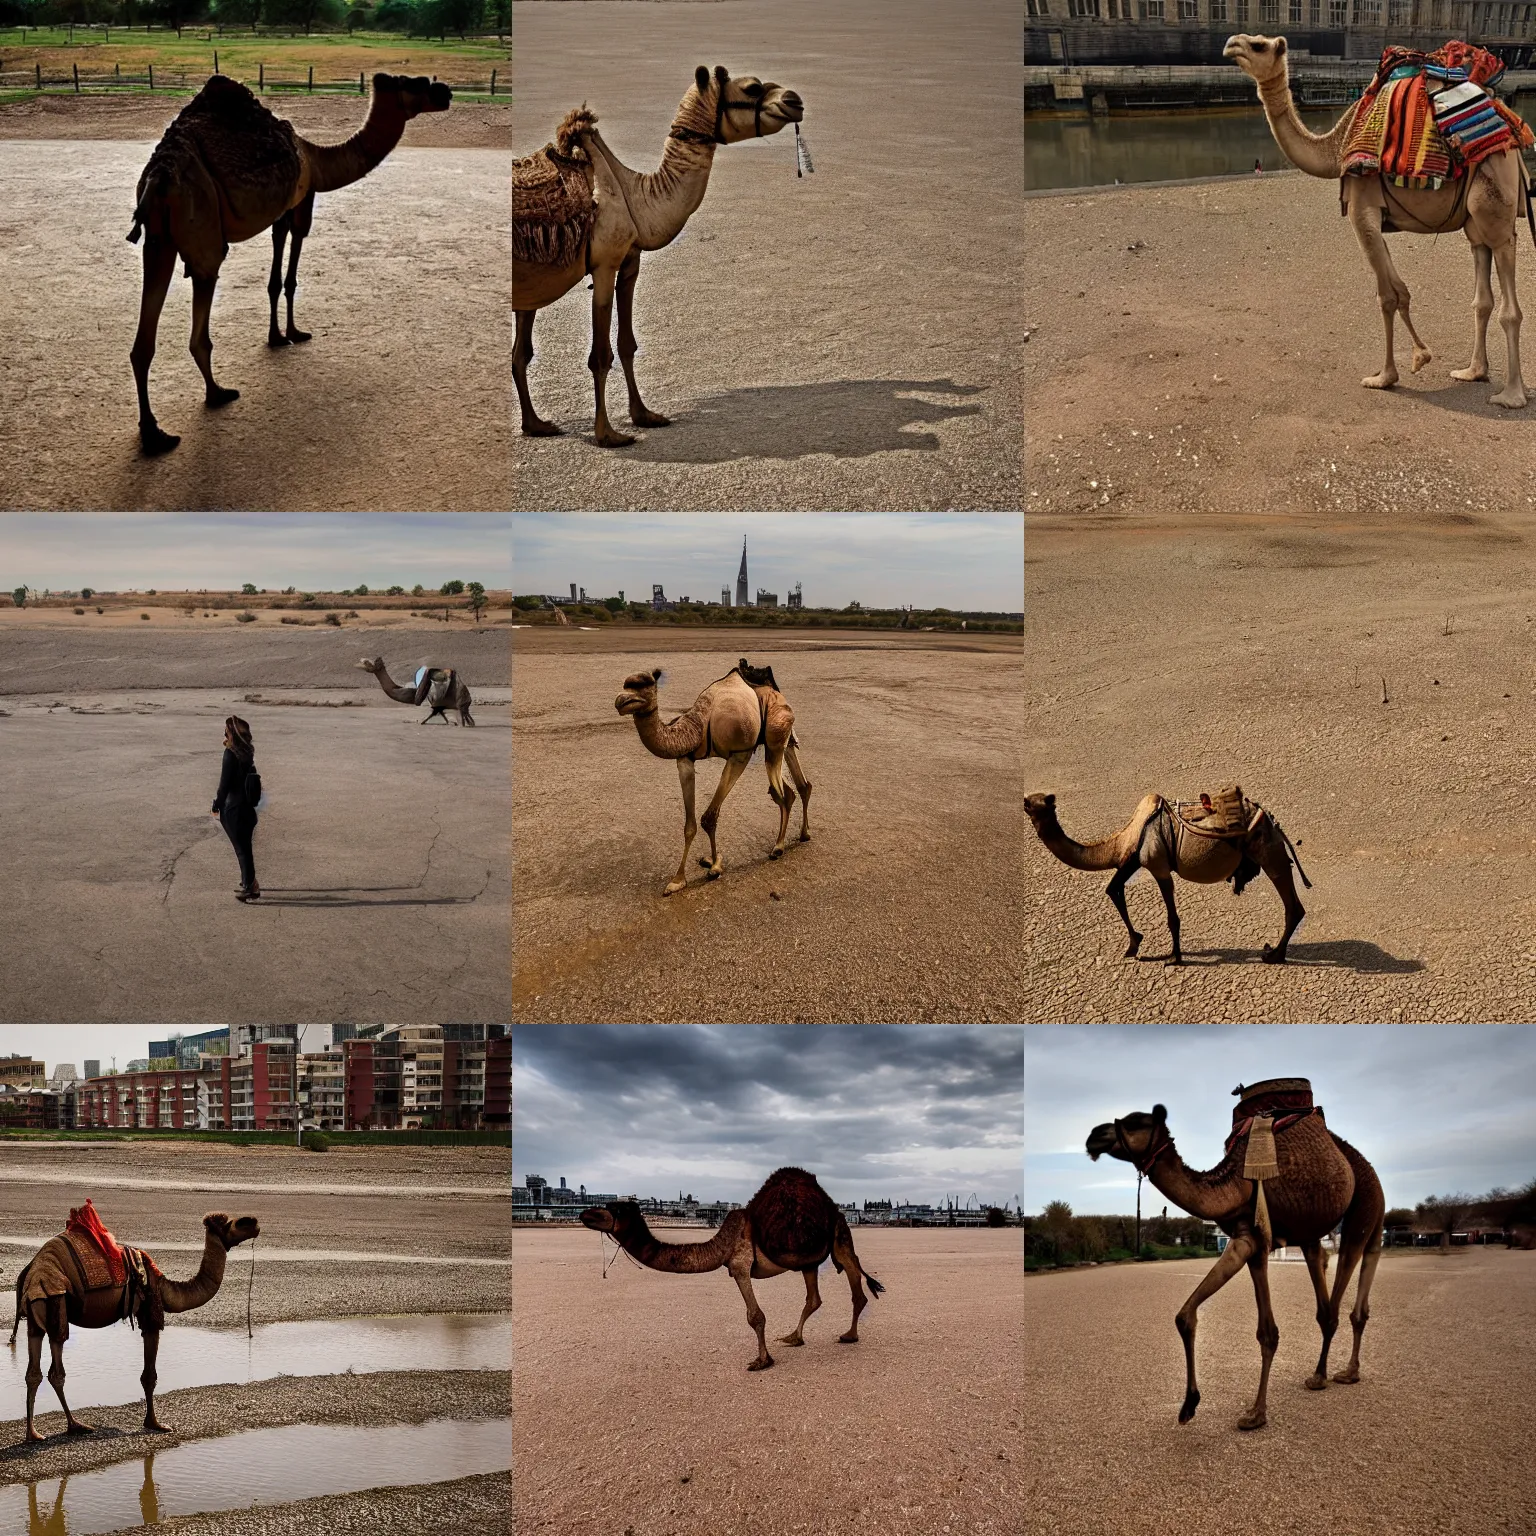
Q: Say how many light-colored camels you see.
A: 3